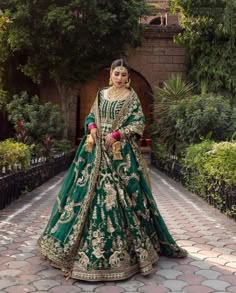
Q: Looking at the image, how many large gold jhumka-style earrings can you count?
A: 2